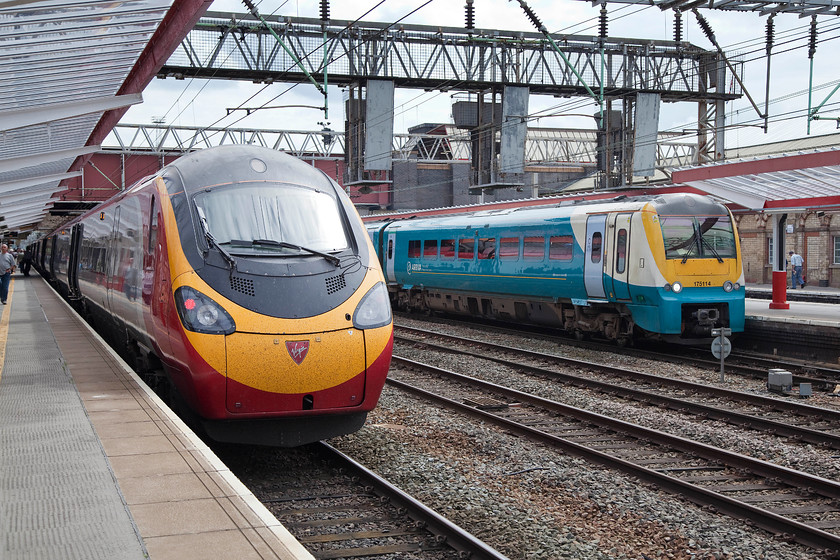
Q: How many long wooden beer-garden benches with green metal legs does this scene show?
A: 0